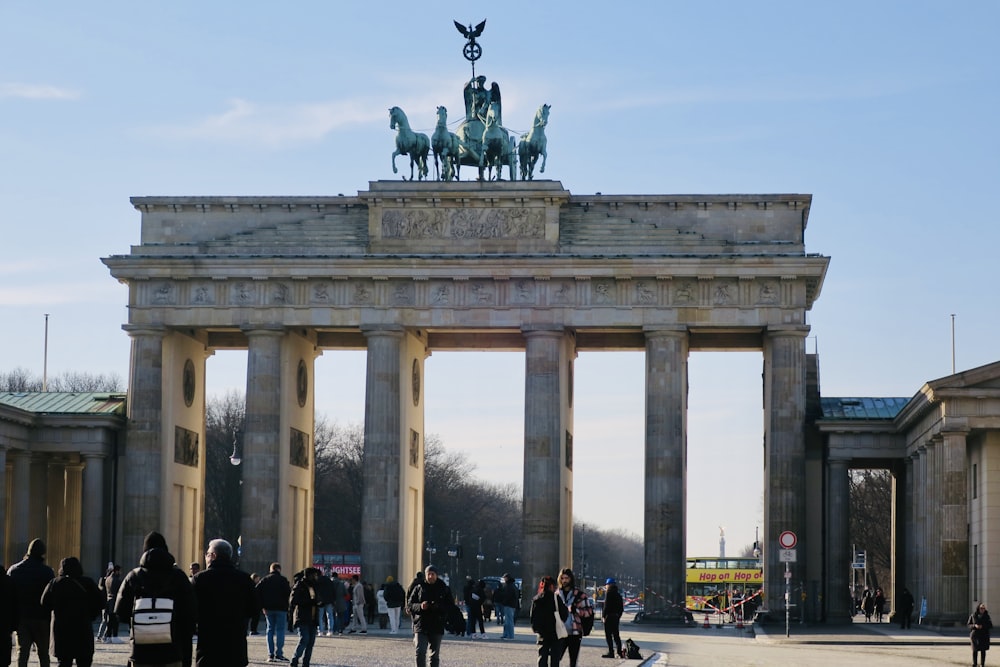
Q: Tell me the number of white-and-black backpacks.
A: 1